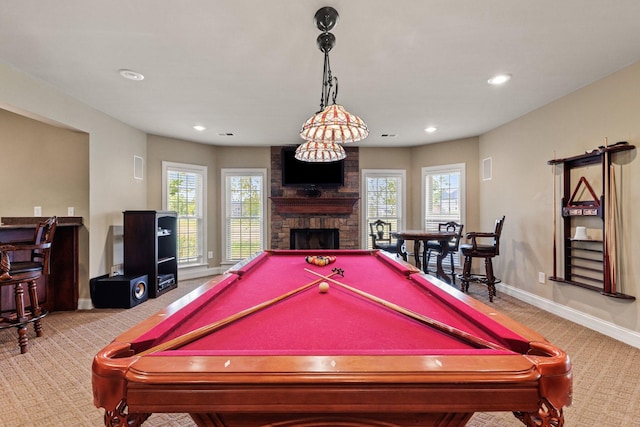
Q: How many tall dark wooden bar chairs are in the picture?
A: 4